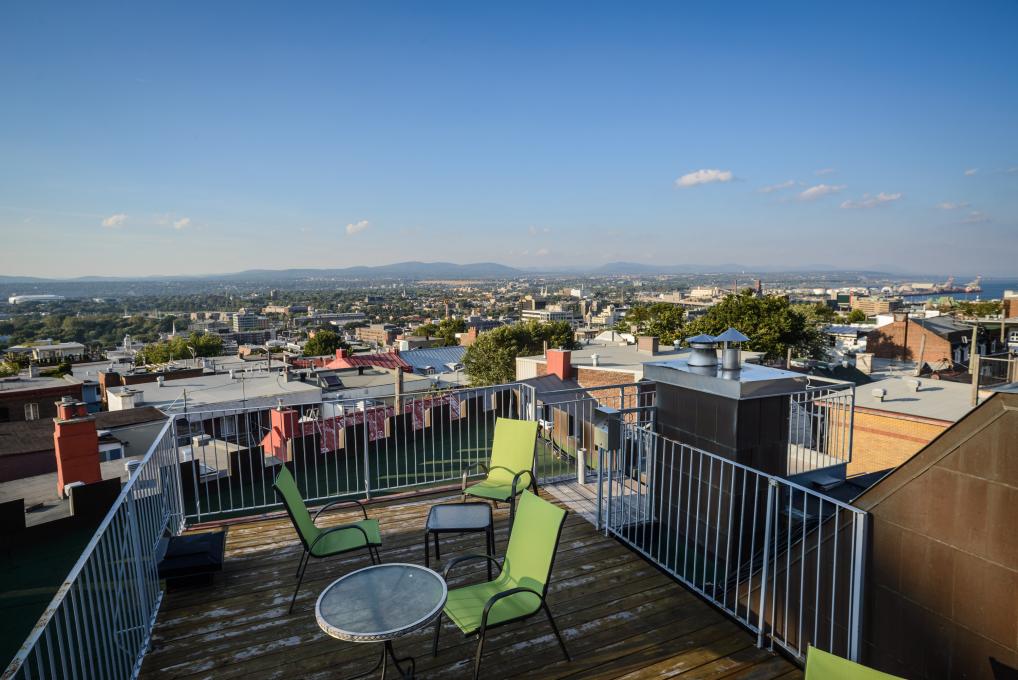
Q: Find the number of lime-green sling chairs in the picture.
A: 4